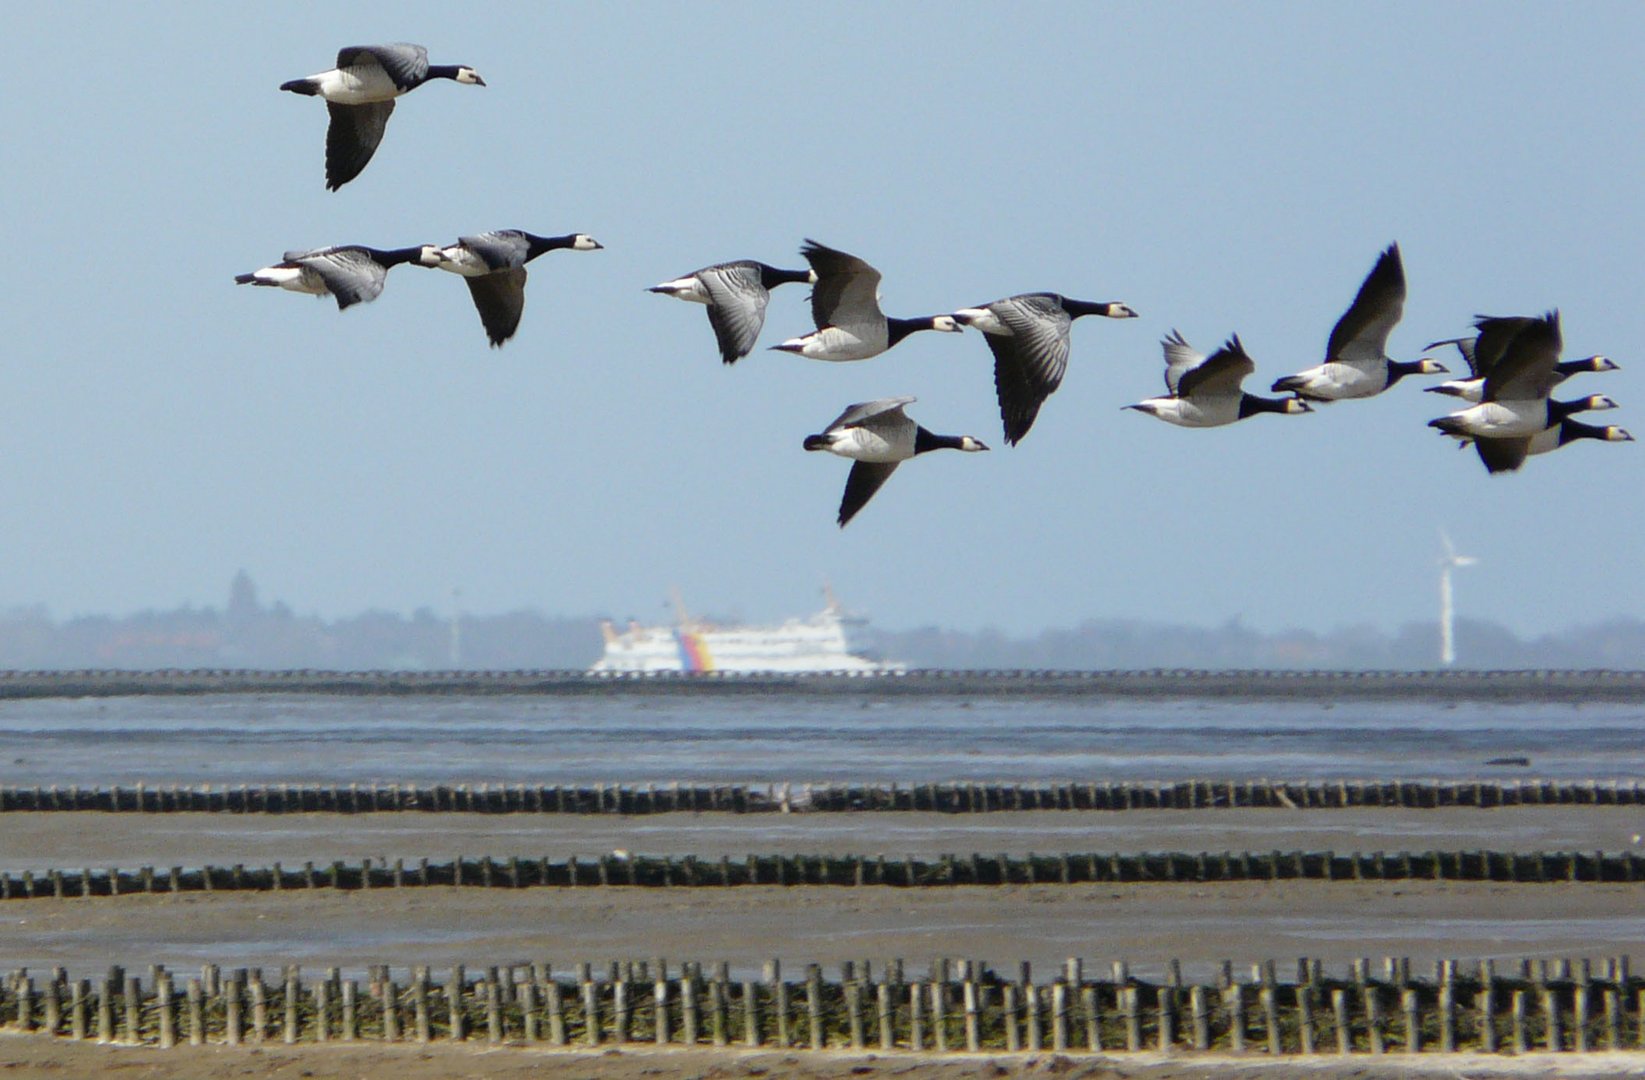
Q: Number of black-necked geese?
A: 12